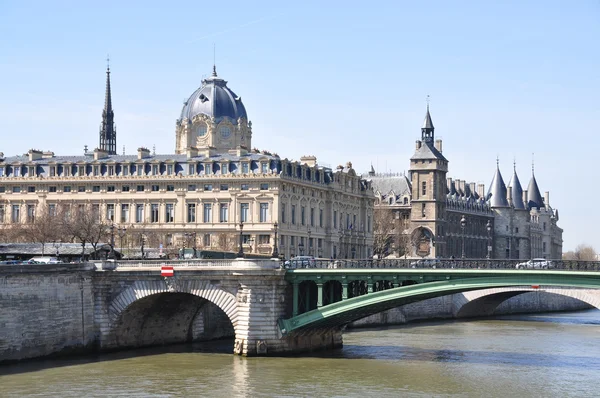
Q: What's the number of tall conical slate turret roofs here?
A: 3